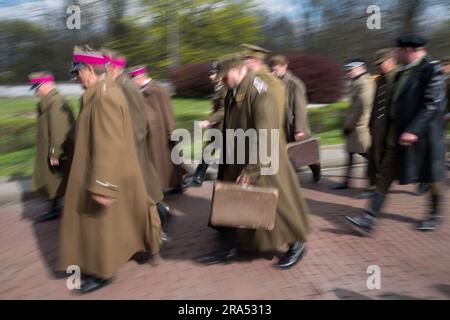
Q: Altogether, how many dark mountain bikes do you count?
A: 0